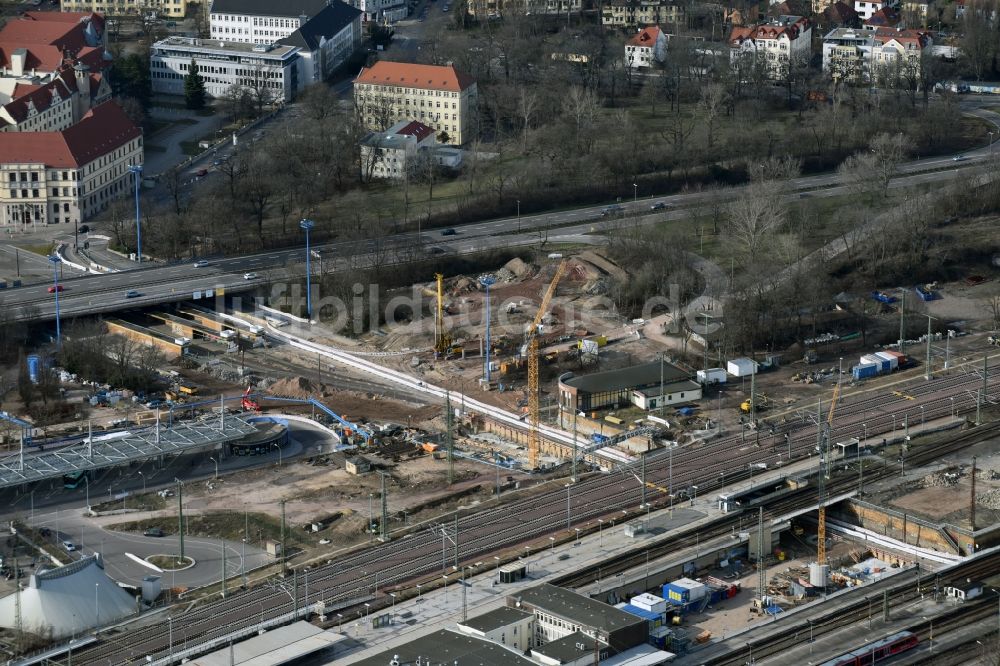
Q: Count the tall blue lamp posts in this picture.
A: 4